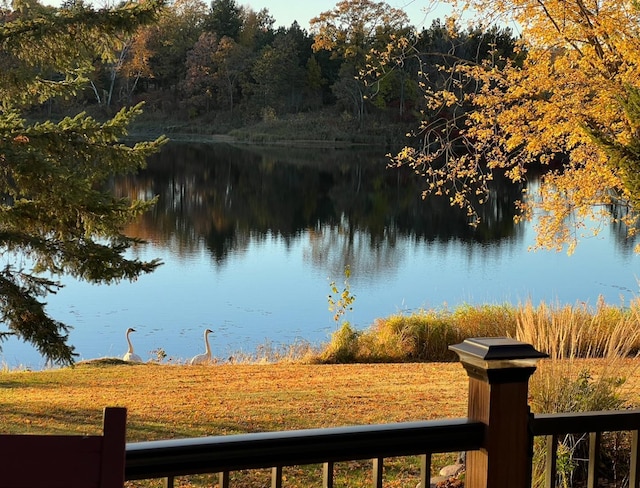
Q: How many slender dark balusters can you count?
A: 9